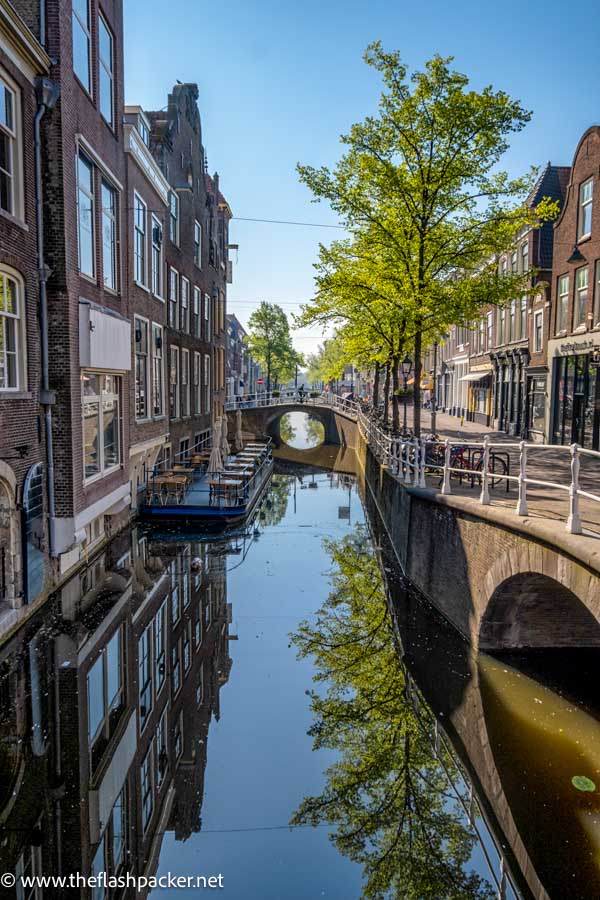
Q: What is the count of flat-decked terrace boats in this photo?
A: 1